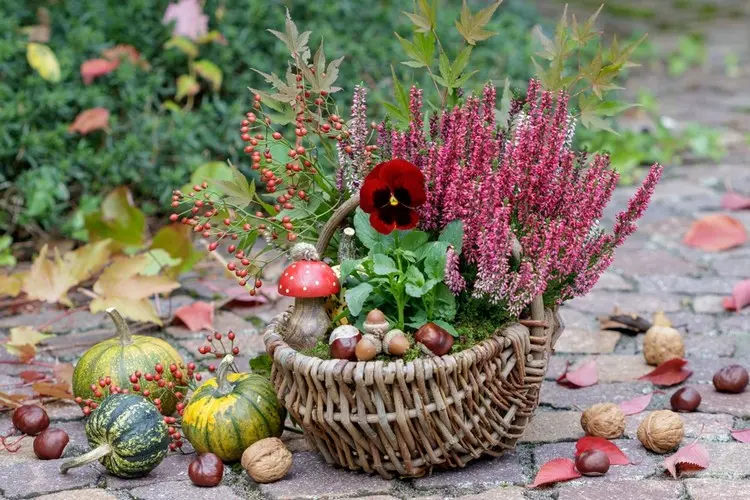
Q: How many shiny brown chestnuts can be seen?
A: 8